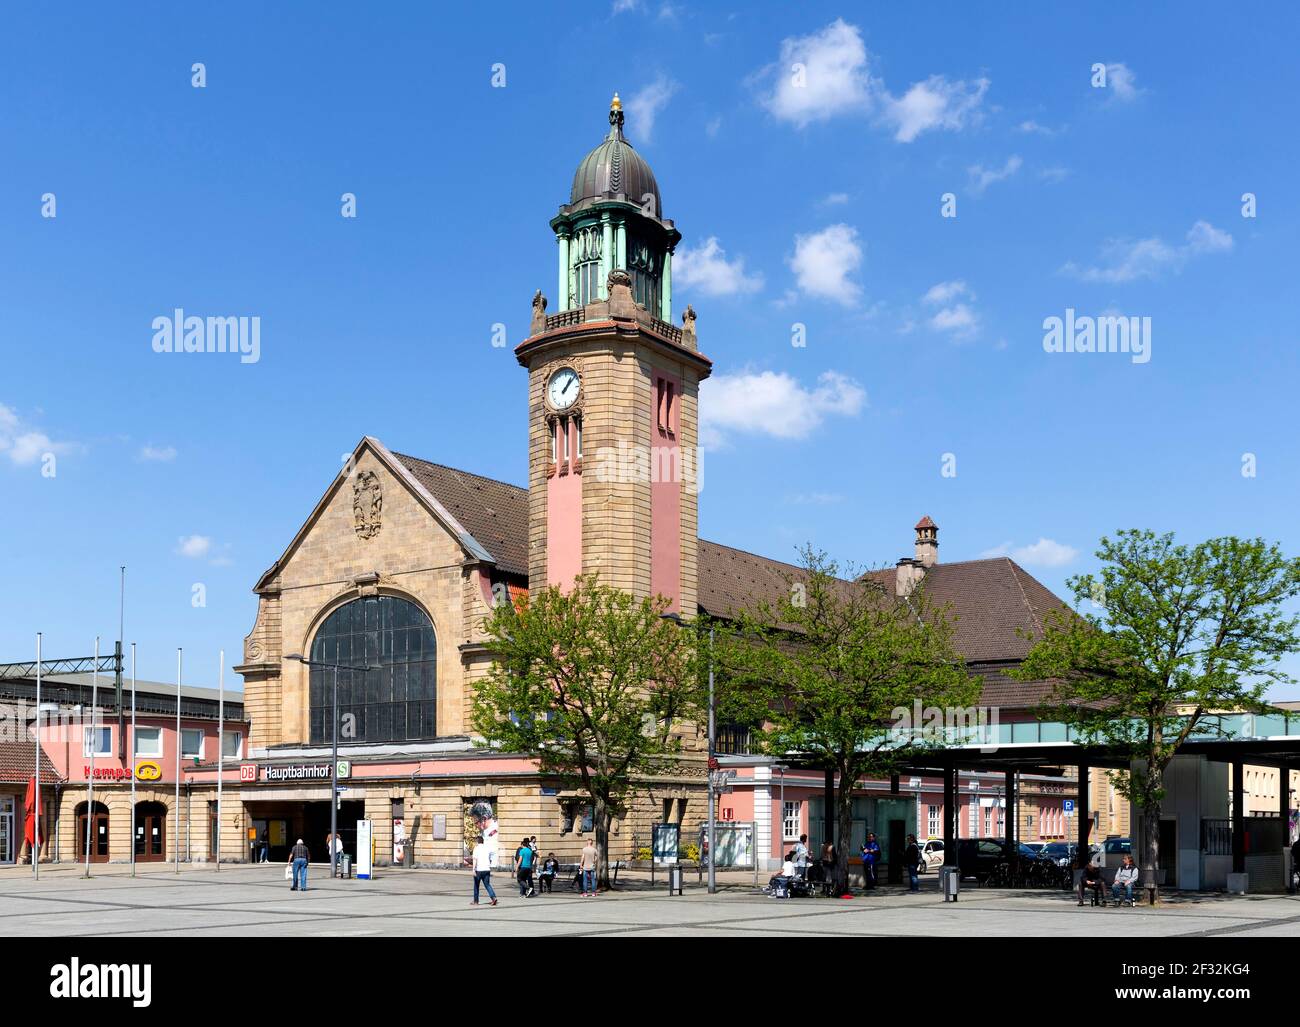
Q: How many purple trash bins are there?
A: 0